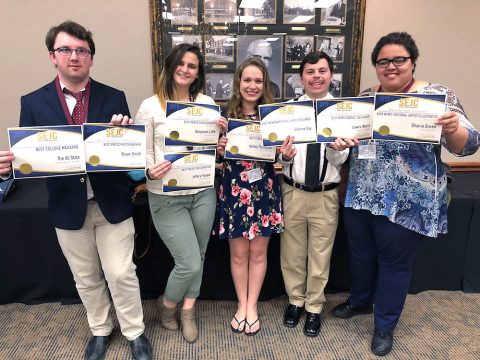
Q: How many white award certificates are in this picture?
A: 8